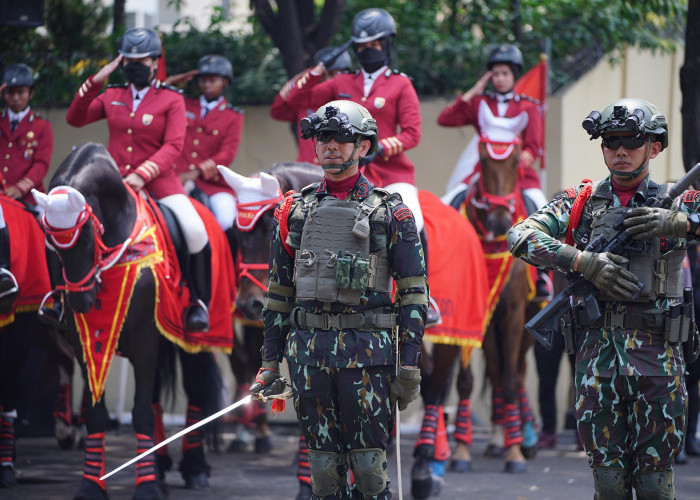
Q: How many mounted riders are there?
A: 6